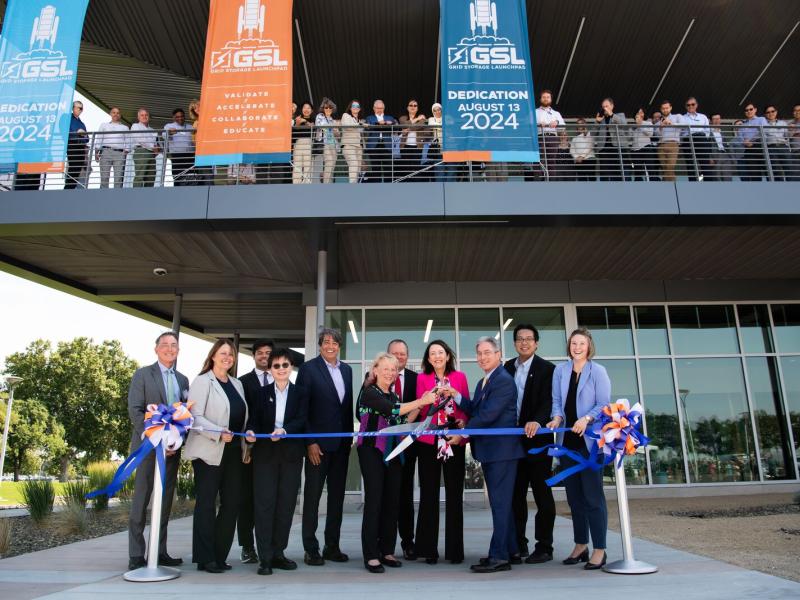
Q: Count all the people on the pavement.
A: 11